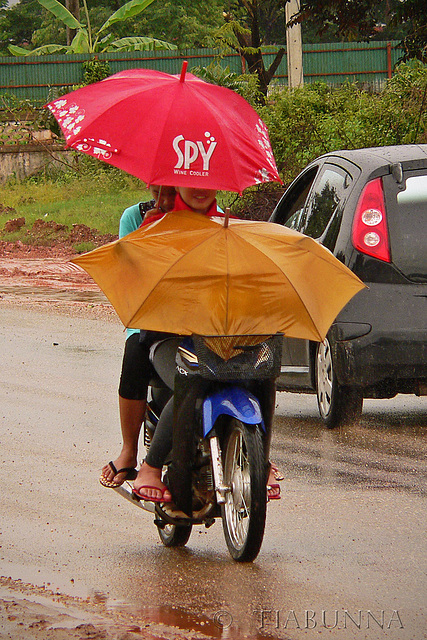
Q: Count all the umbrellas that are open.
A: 2